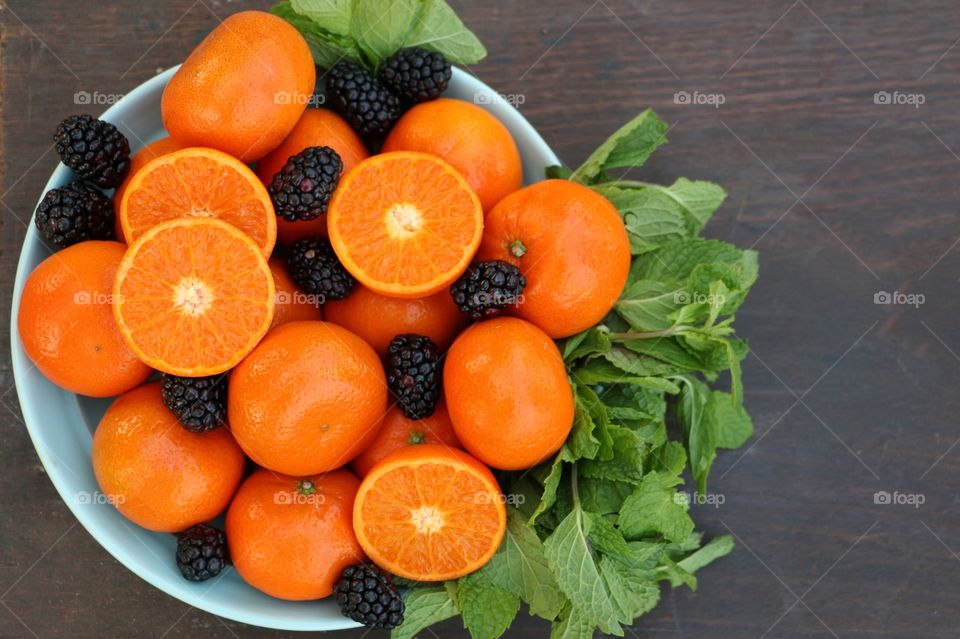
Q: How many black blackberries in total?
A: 11